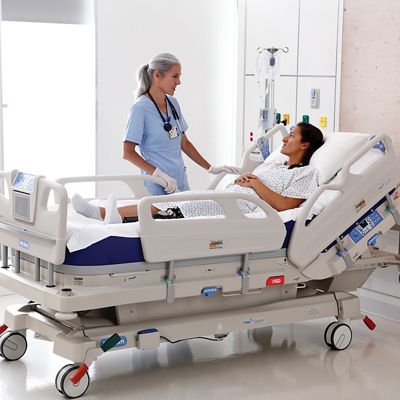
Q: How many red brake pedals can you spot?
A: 3